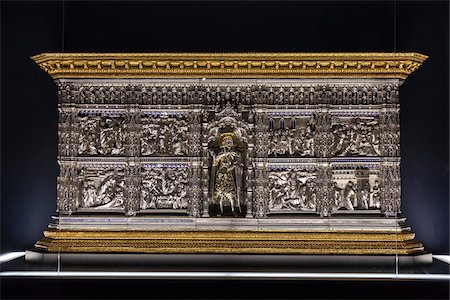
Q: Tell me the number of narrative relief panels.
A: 8